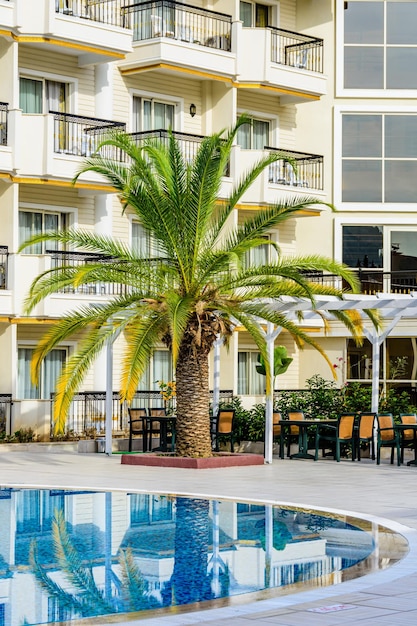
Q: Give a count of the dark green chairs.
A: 9